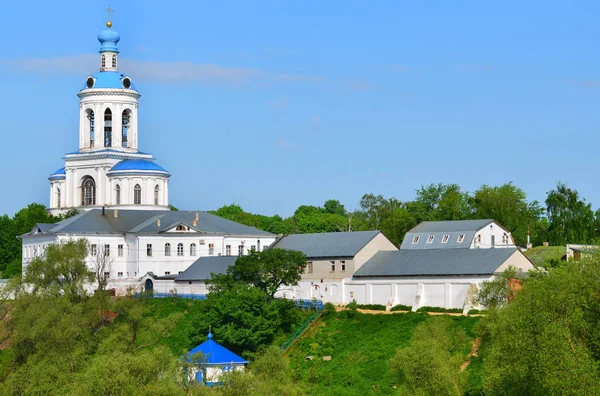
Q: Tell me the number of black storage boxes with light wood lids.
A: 0